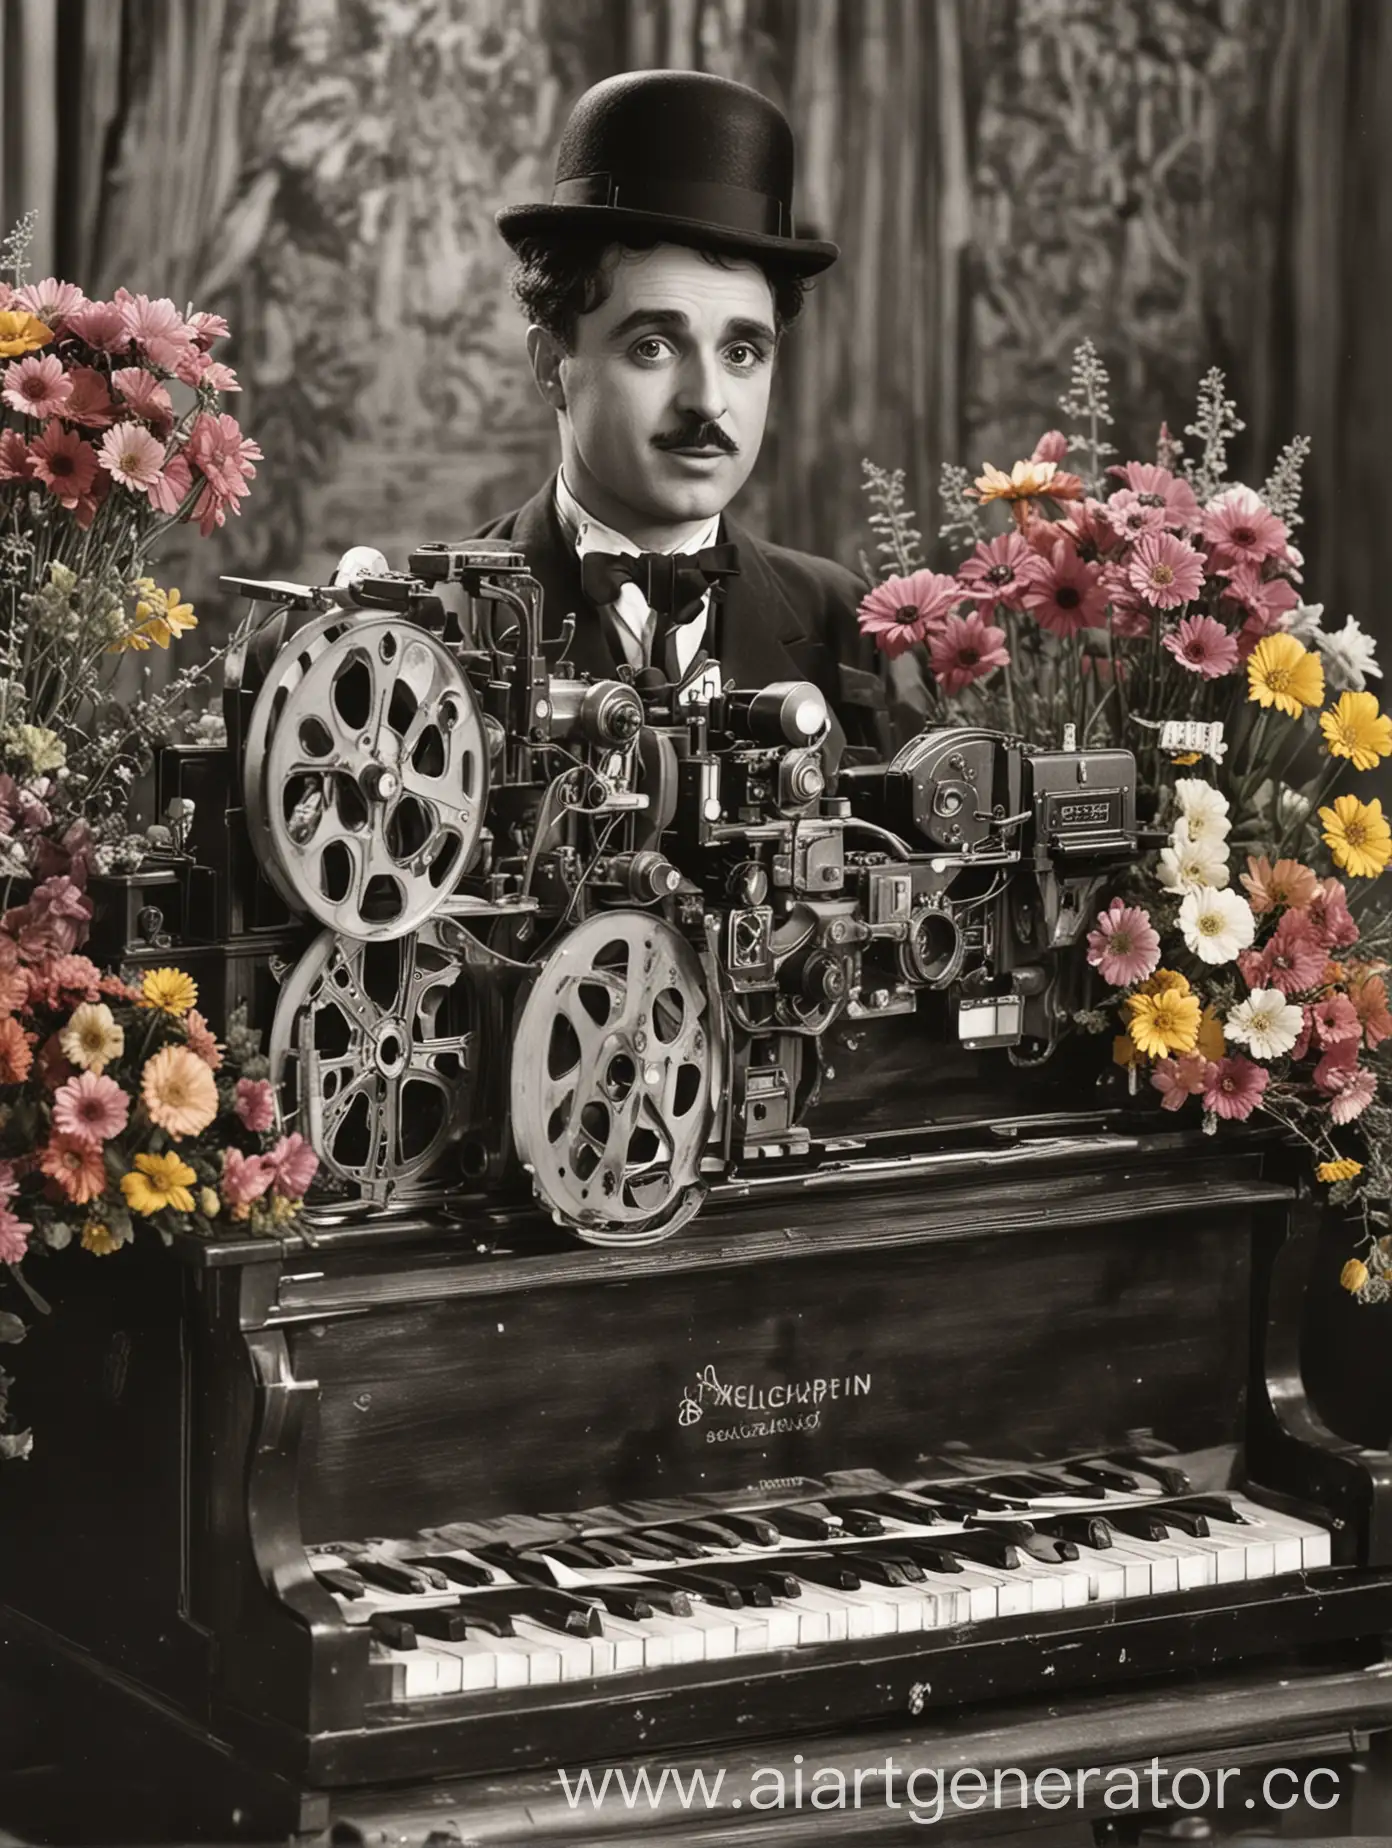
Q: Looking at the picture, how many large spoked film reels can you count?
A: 3